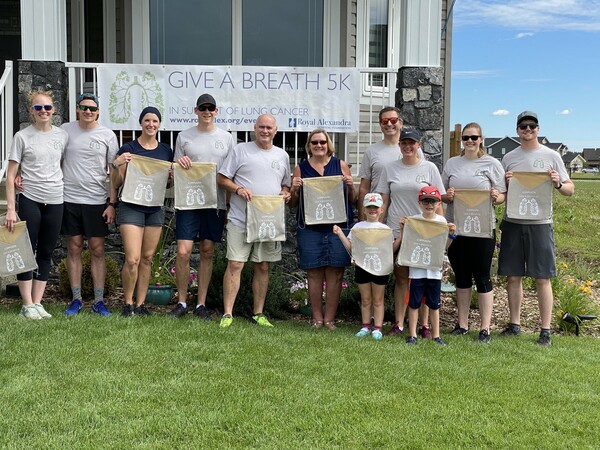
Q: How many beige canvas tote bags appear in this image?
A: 9